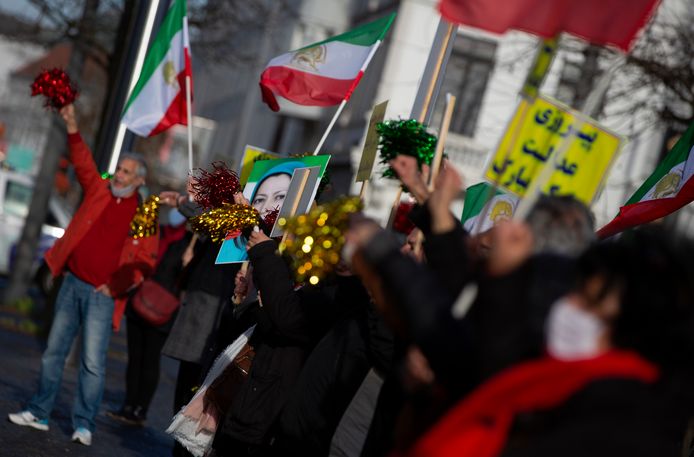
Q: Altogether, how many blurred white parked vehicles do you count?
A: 1